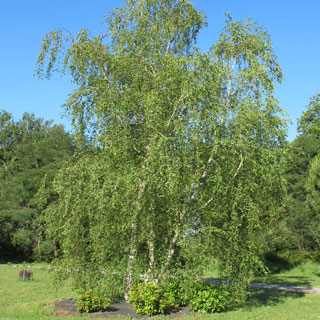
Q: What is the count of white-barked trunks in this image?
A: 3